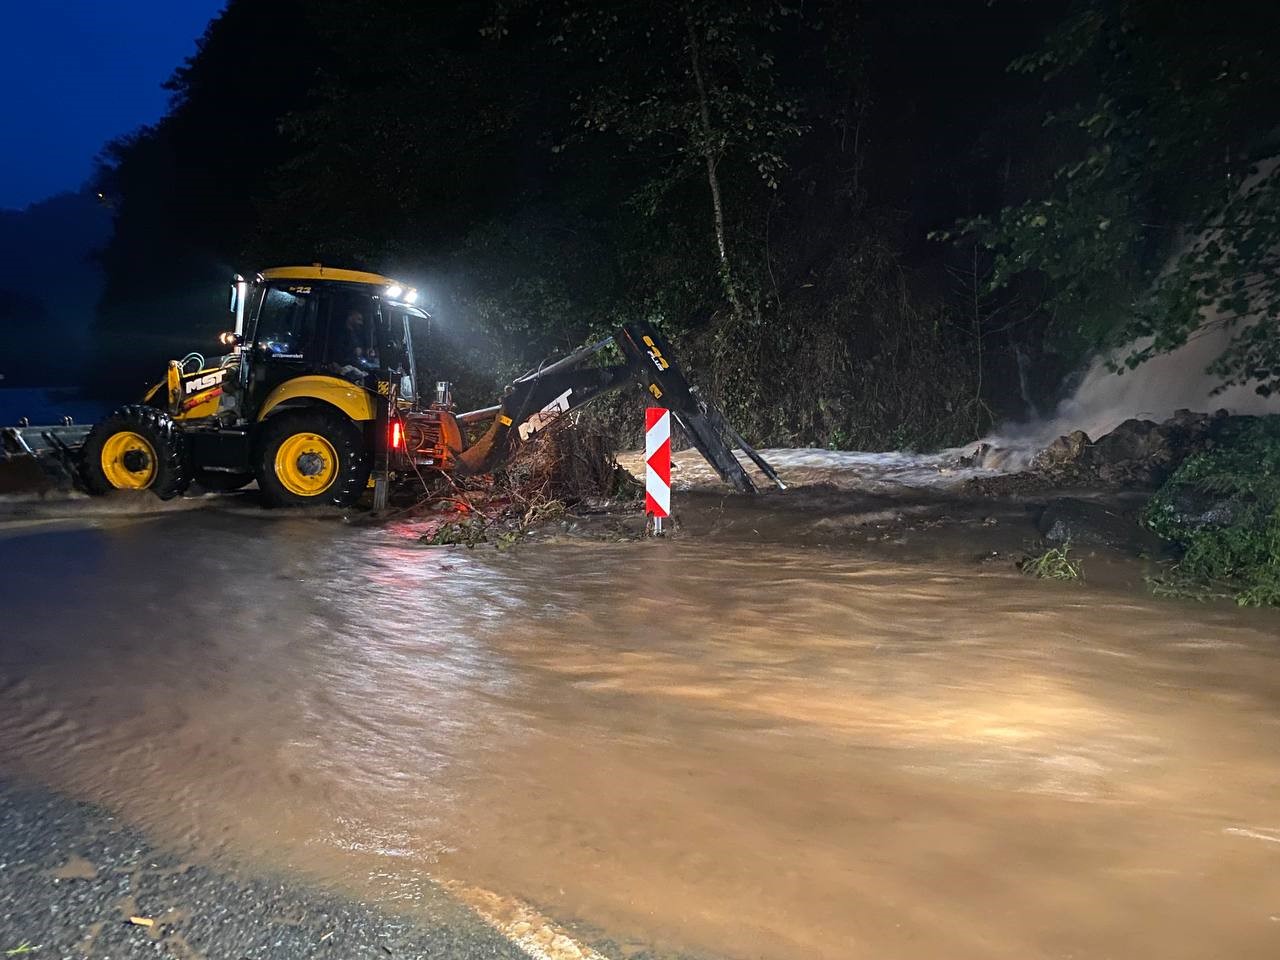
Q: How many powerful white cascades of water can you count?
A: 1